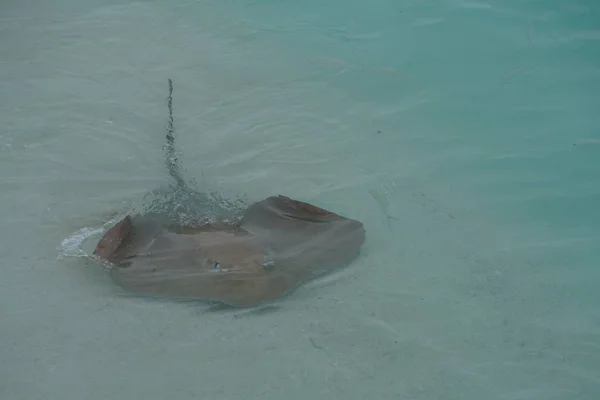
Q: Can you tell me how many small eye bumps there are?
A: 2